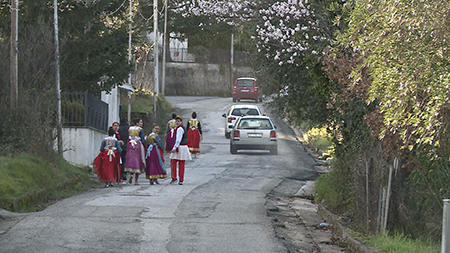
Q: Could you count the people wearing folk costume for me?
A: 7